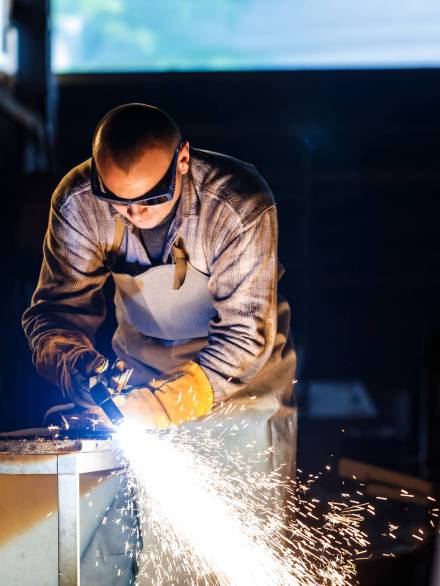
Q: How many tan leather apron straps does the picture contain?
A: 2